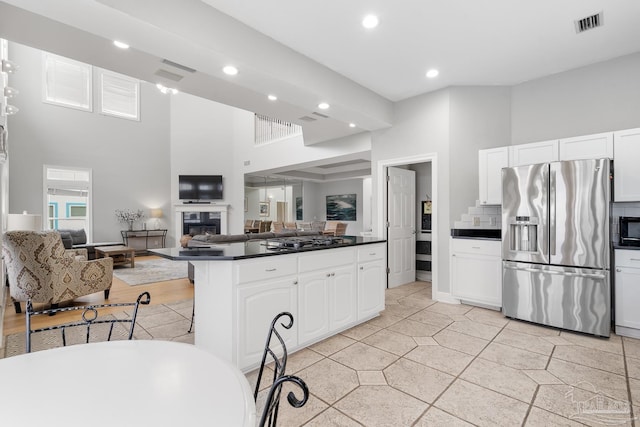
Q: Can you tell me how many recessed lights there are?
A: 7